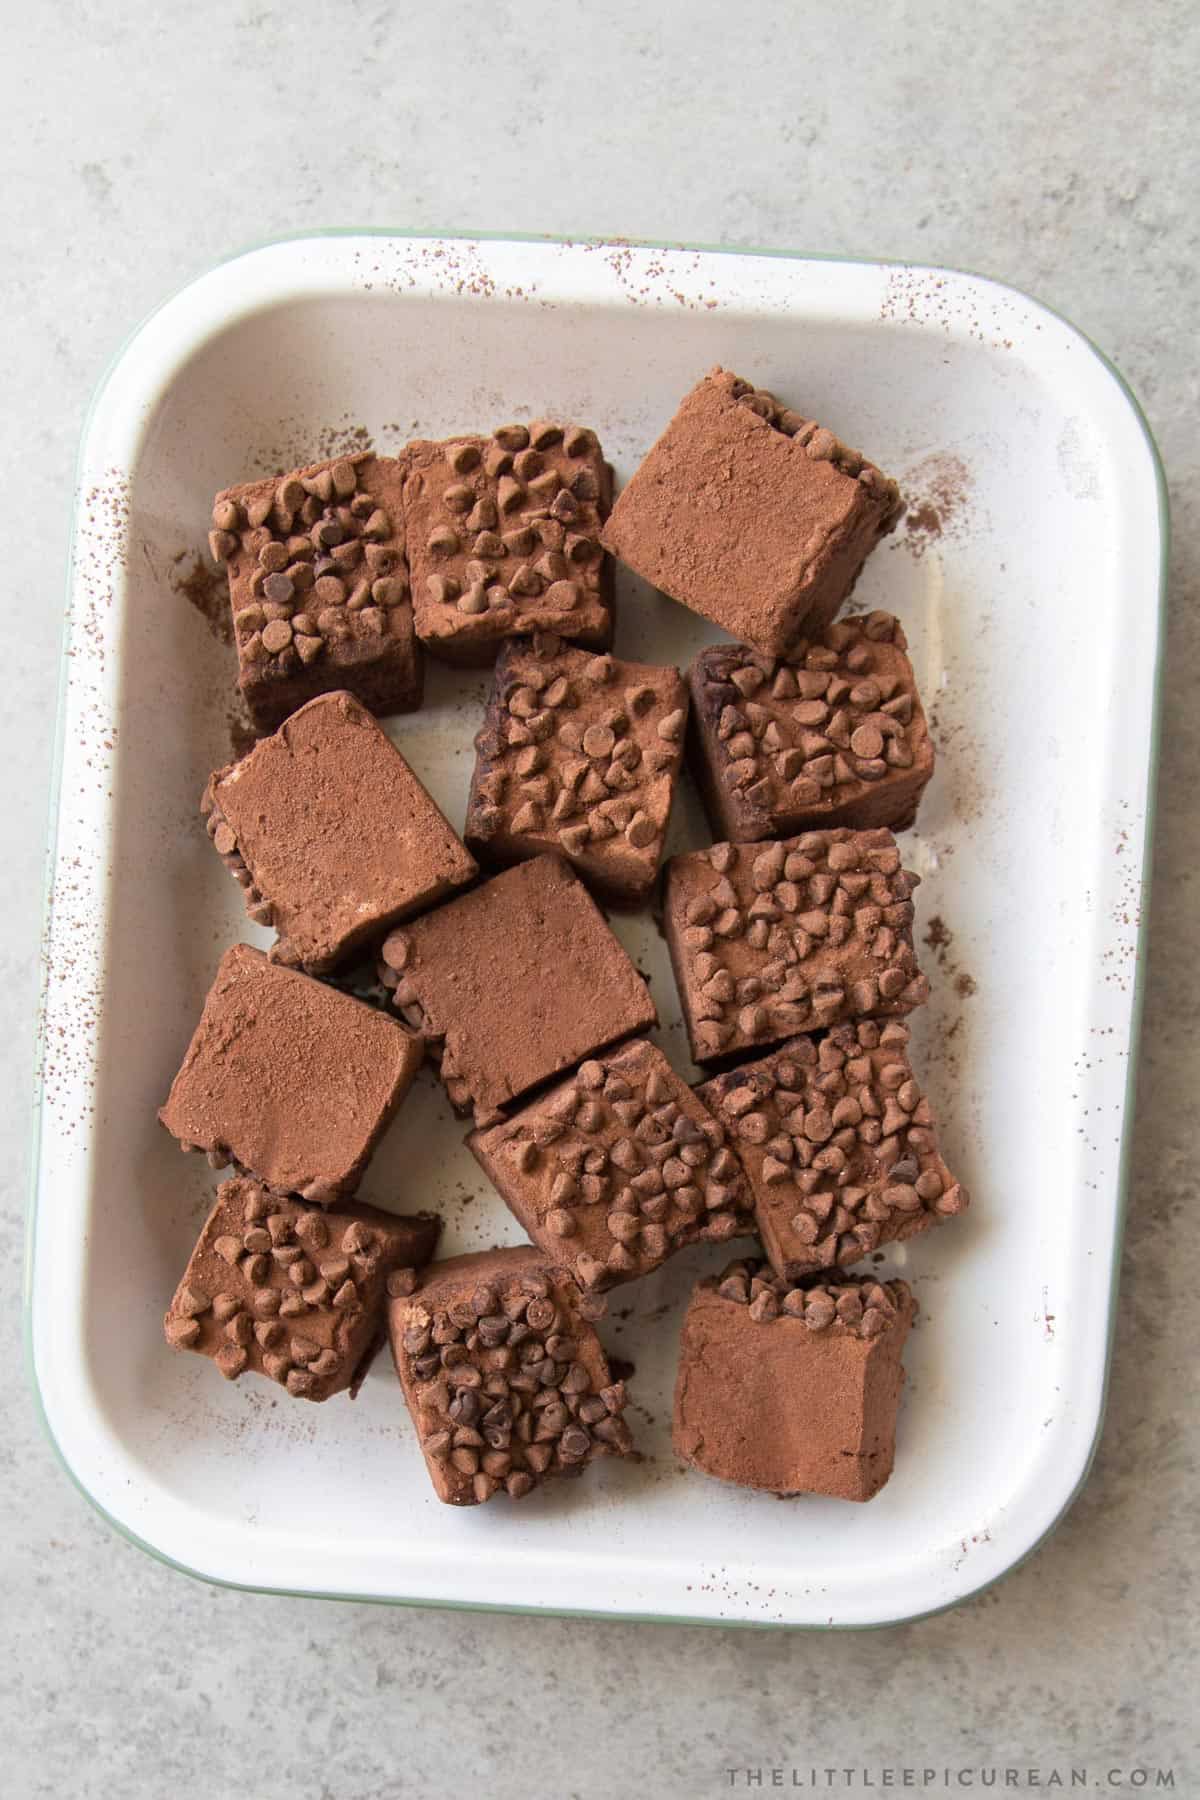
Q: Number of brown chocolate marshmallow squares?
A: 14